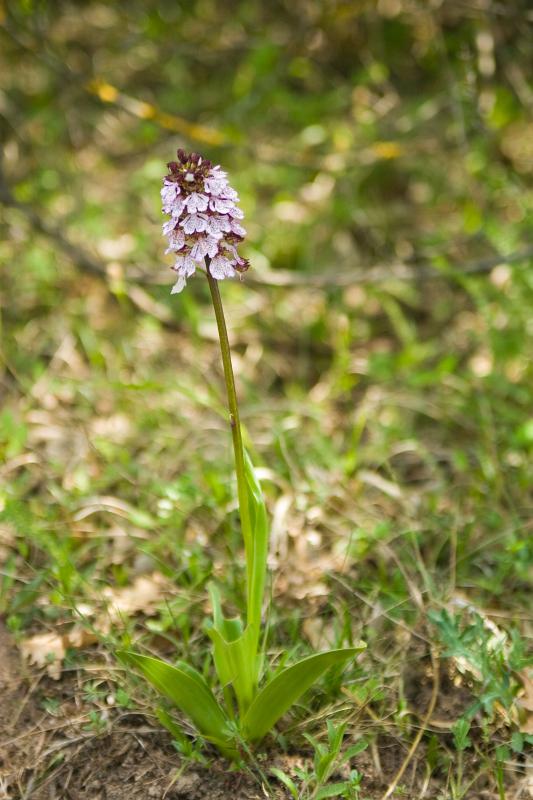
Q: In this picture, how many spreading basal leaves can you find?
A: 2